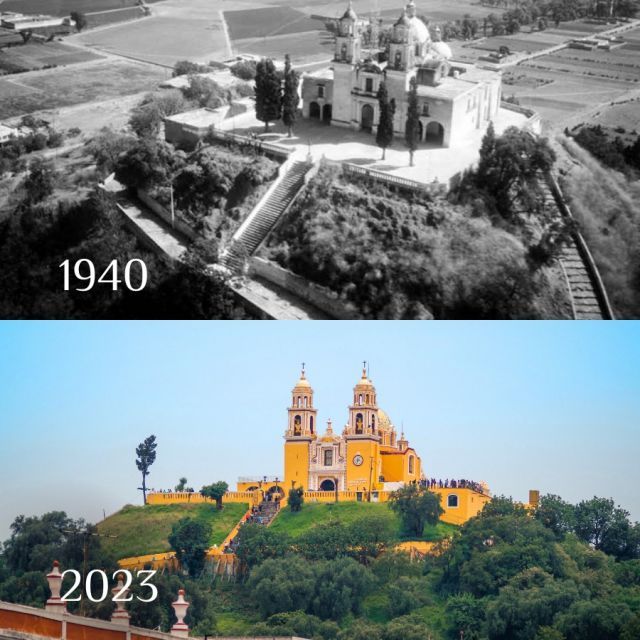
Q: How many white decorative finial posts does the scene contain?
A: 3